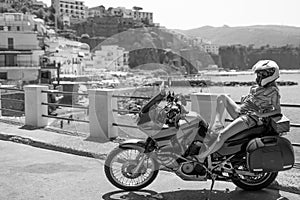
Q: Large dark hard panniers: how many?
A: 1